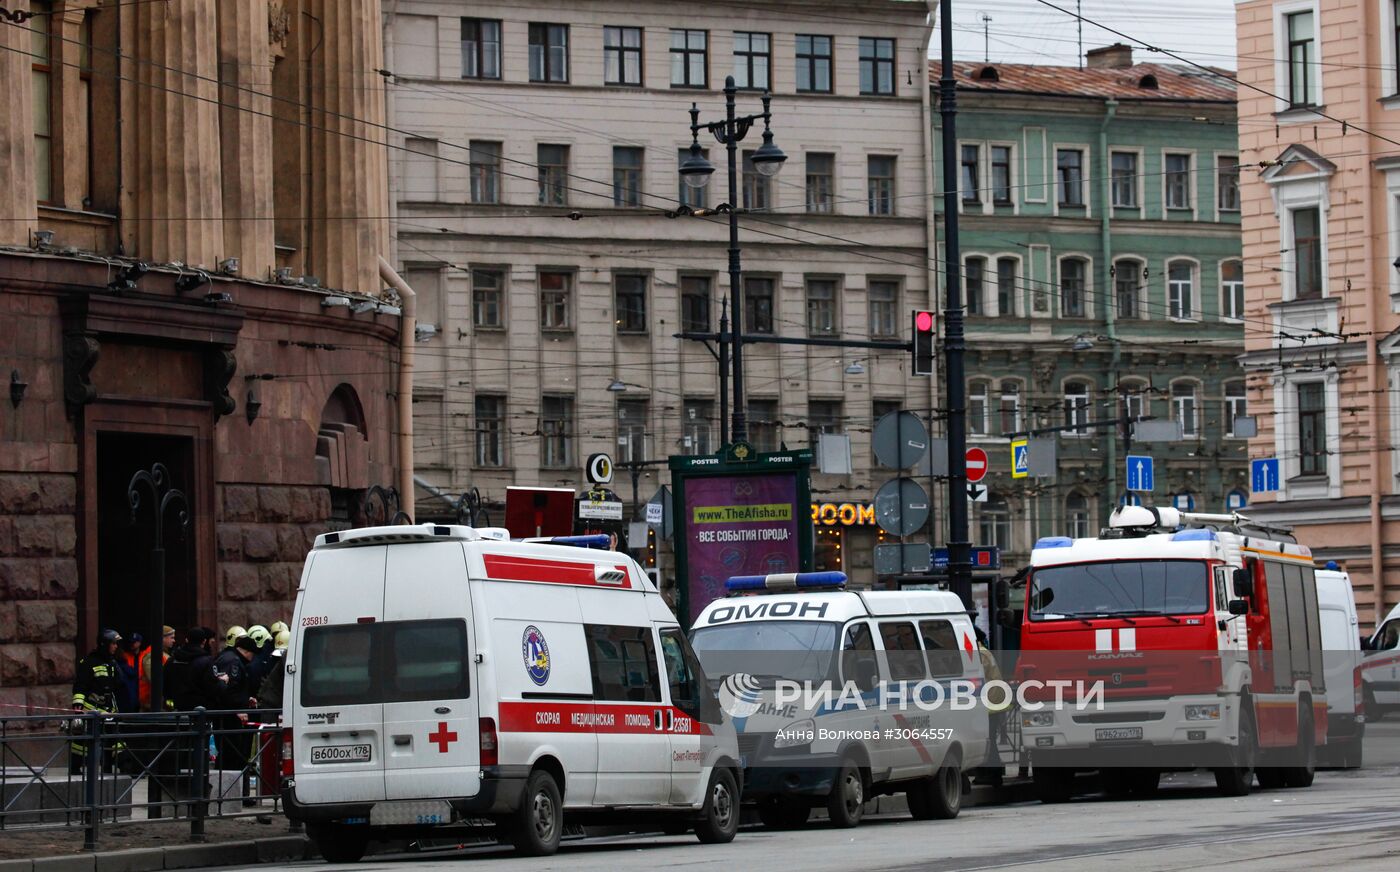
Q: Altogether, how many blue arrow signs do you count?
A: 2